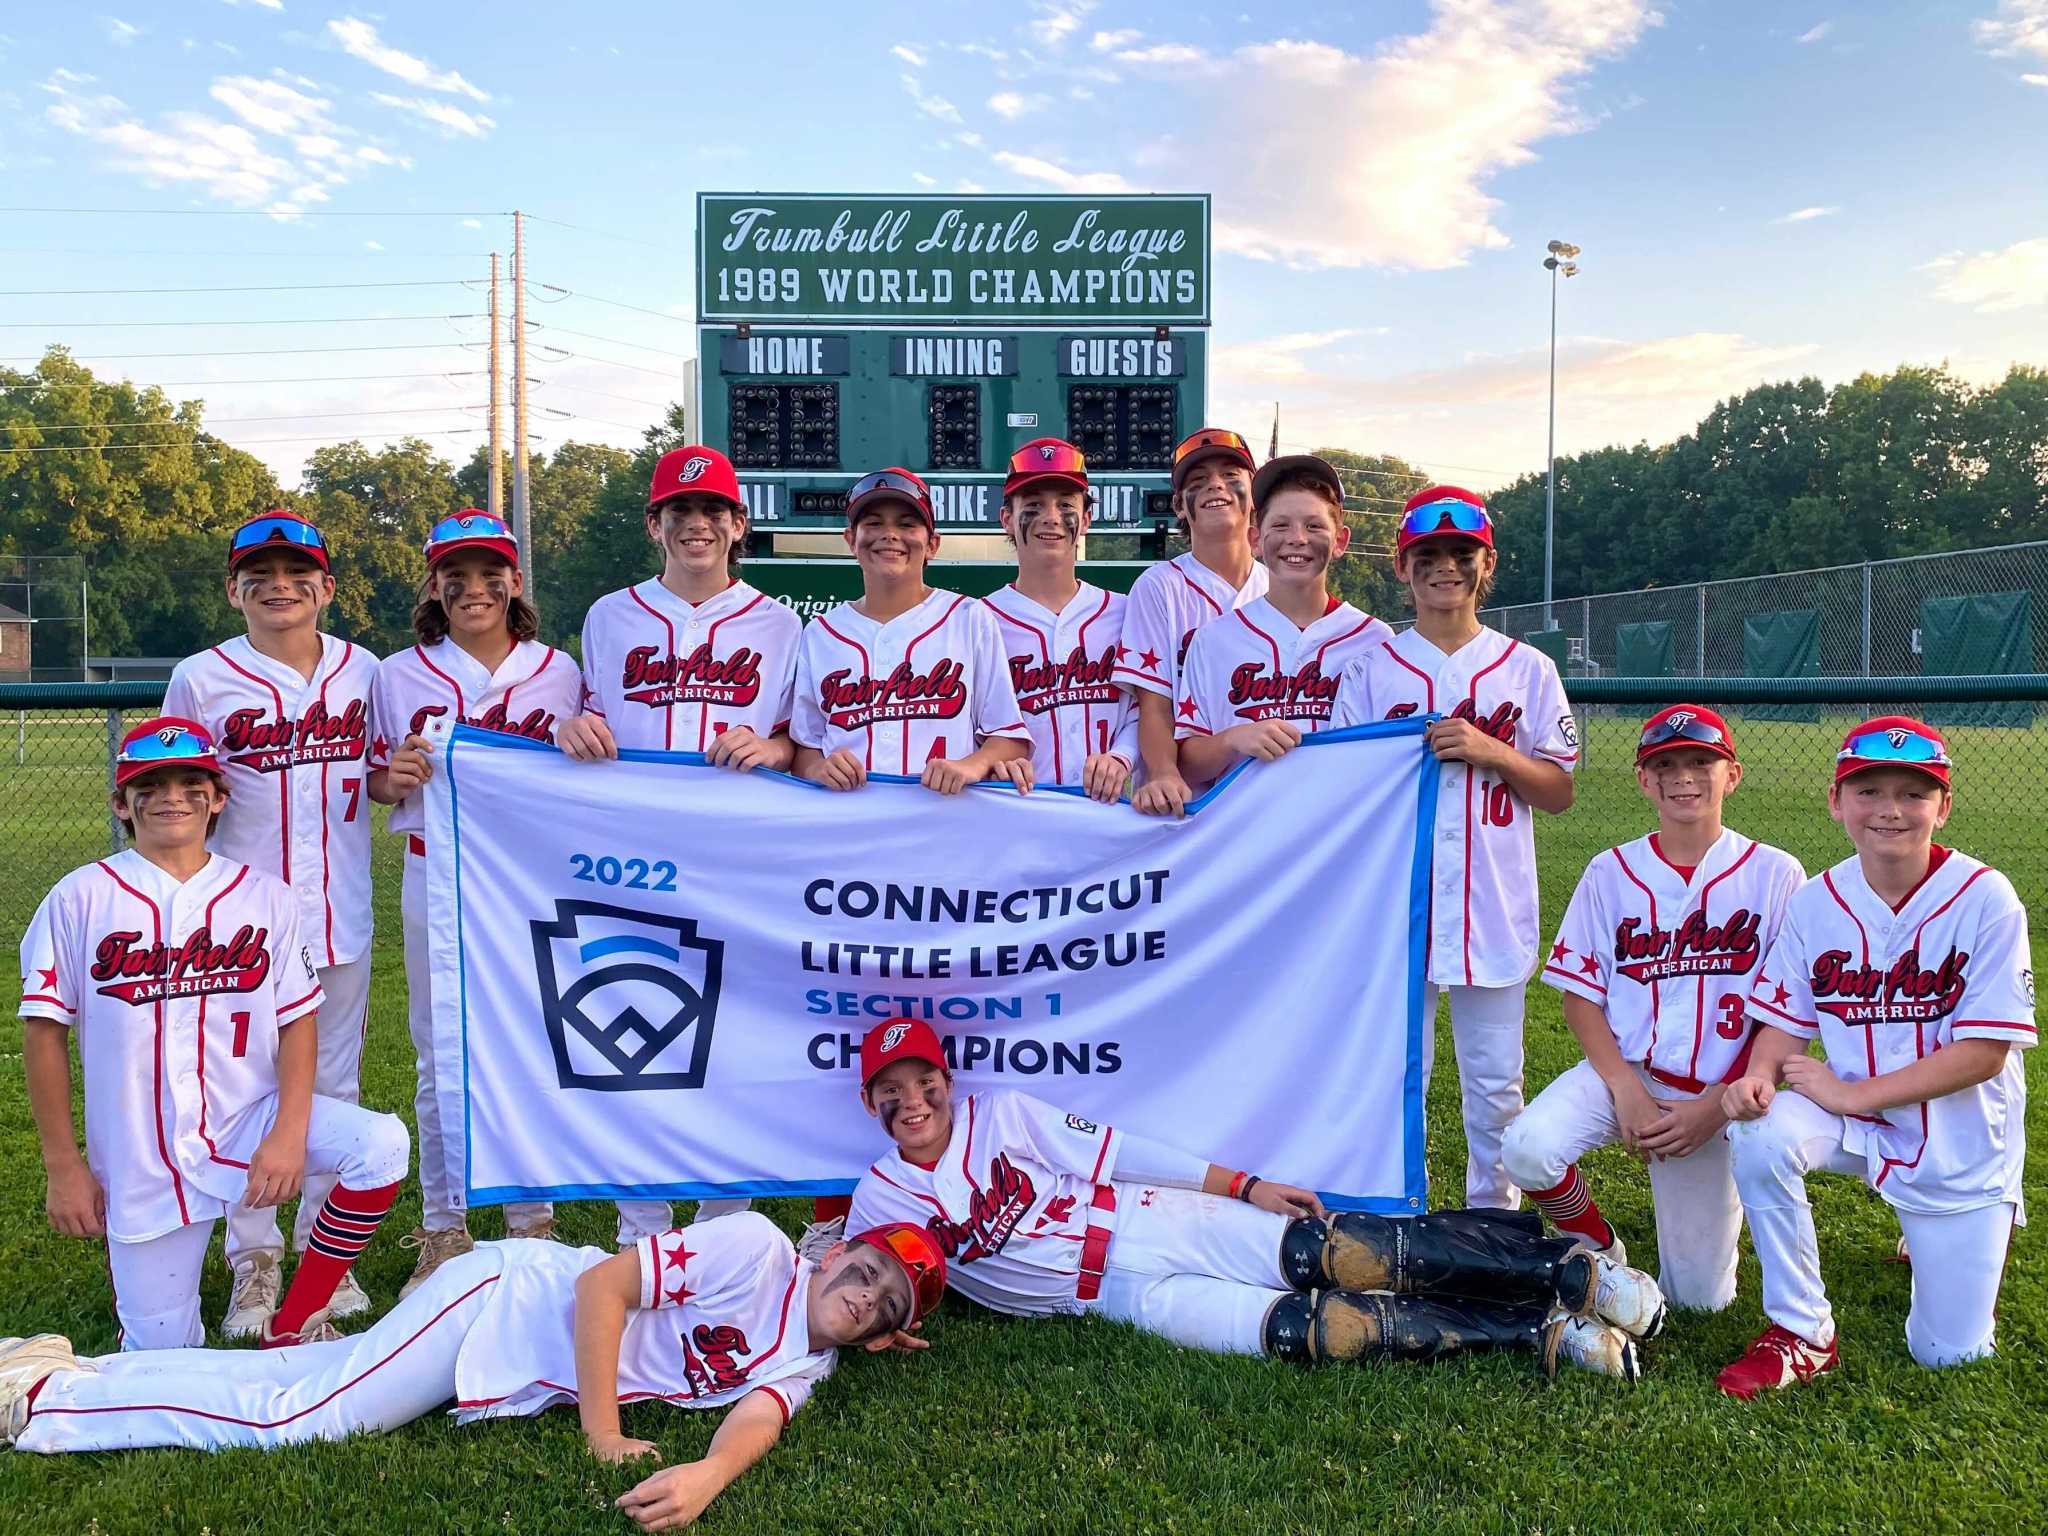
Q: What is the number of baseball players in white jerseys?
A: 13